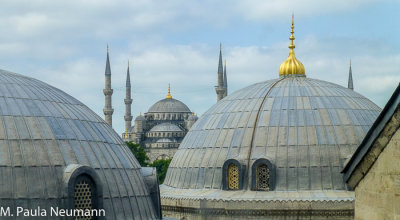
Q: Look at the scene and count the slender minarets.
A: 5